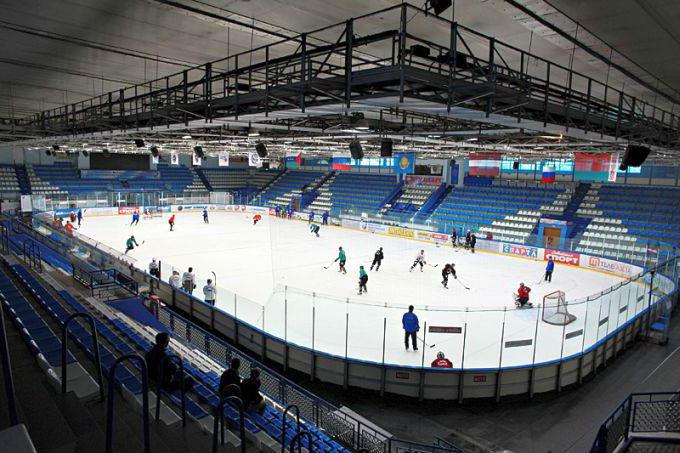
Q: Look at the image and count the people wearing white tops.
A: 5